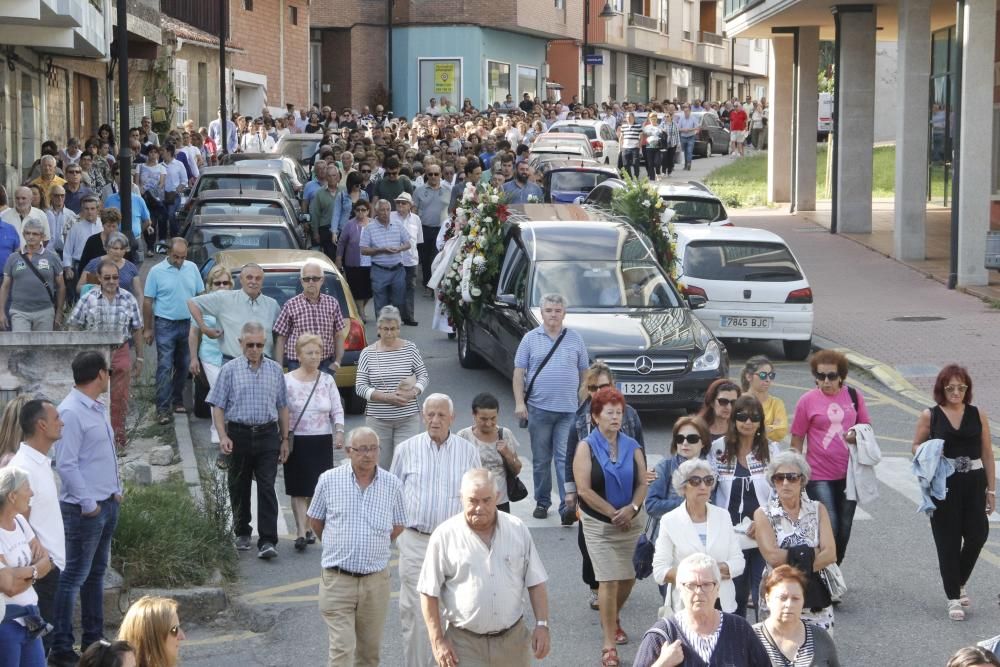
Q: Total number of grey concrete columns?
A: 5